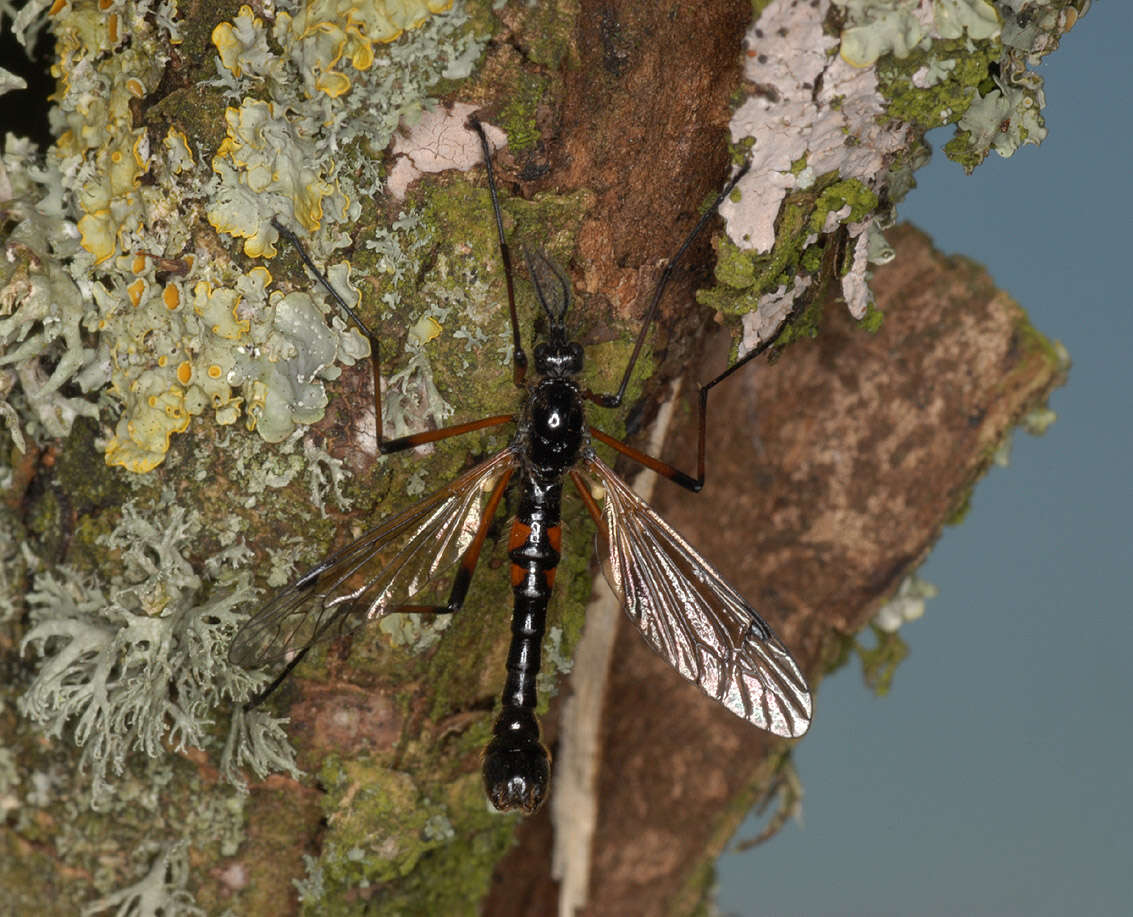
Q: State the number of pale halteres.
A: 2